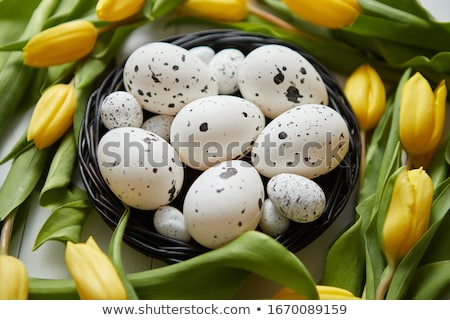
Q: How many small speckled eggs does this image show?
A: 7